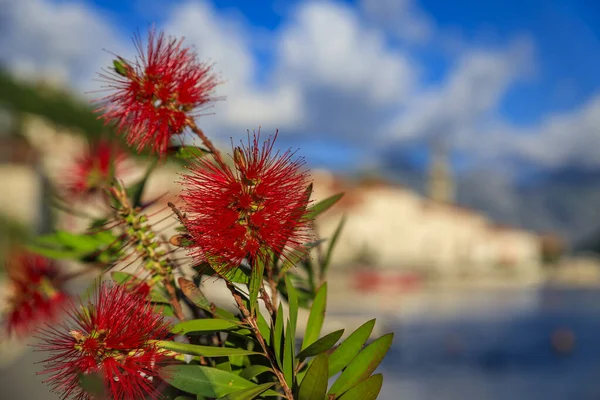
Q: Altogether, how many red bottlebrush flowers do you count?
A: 5